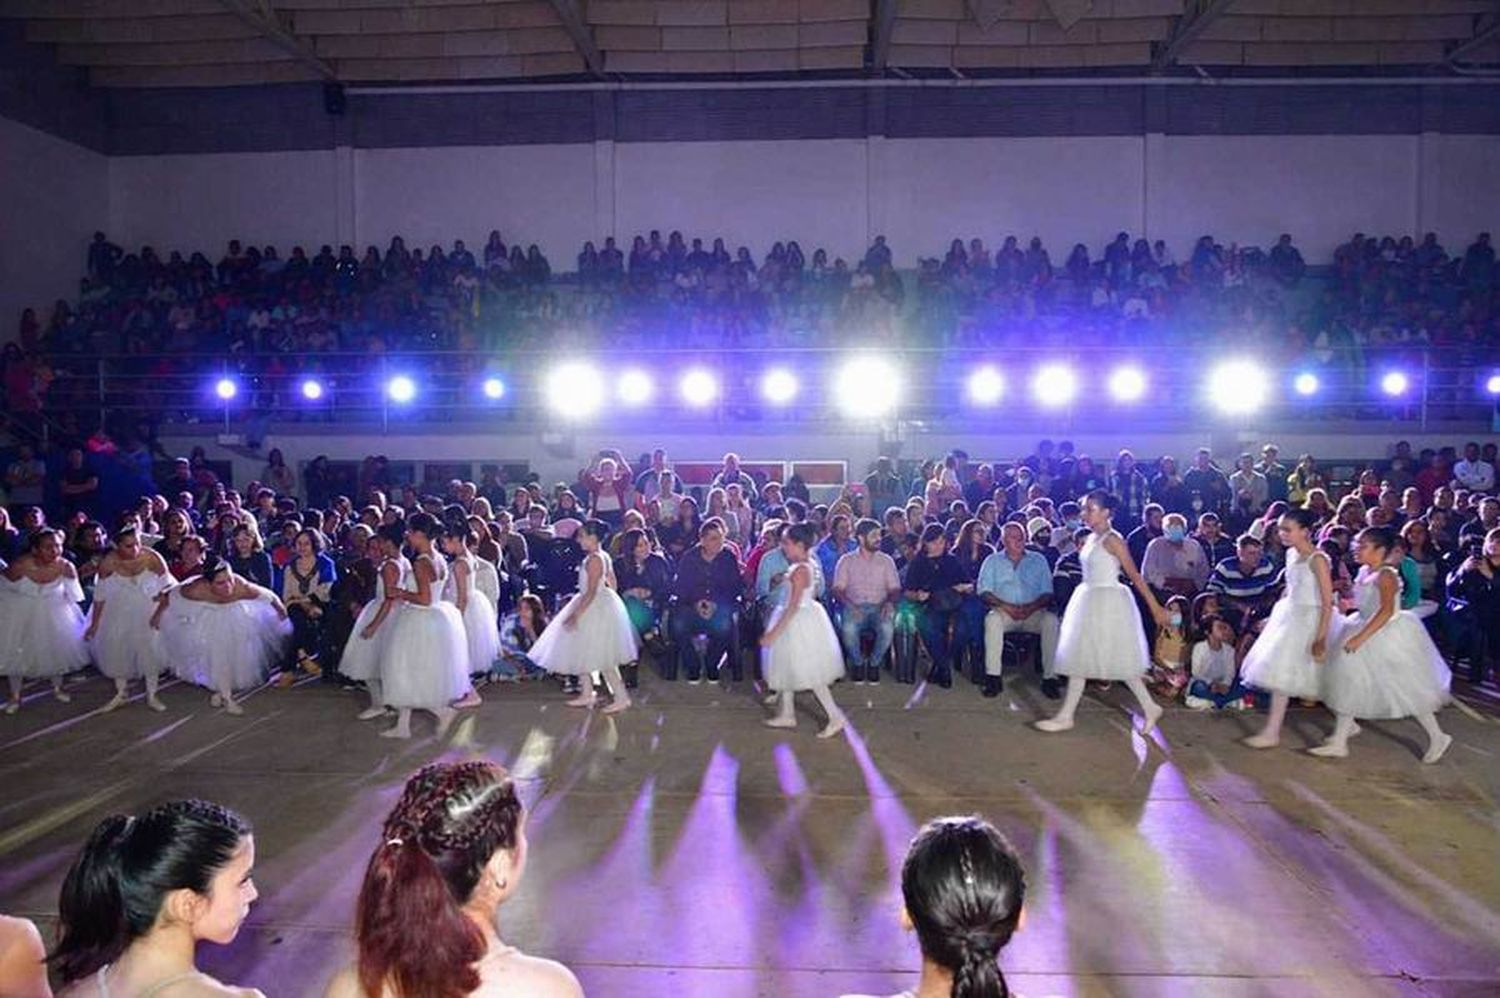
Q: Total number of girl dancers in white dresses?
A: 11